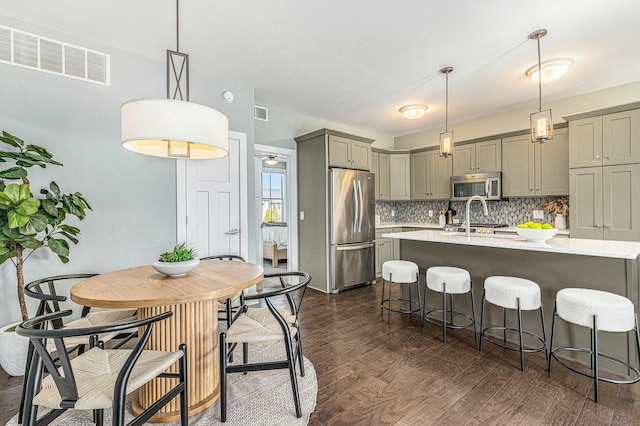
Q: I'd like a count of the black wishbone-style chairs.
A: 4